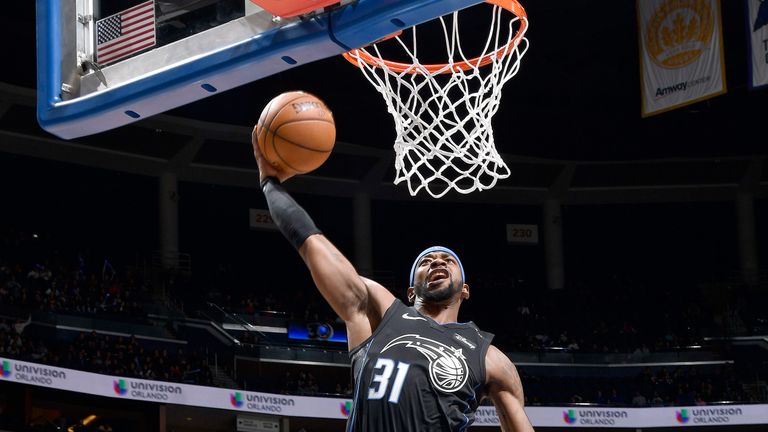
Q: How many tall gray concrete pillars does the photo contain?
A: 4